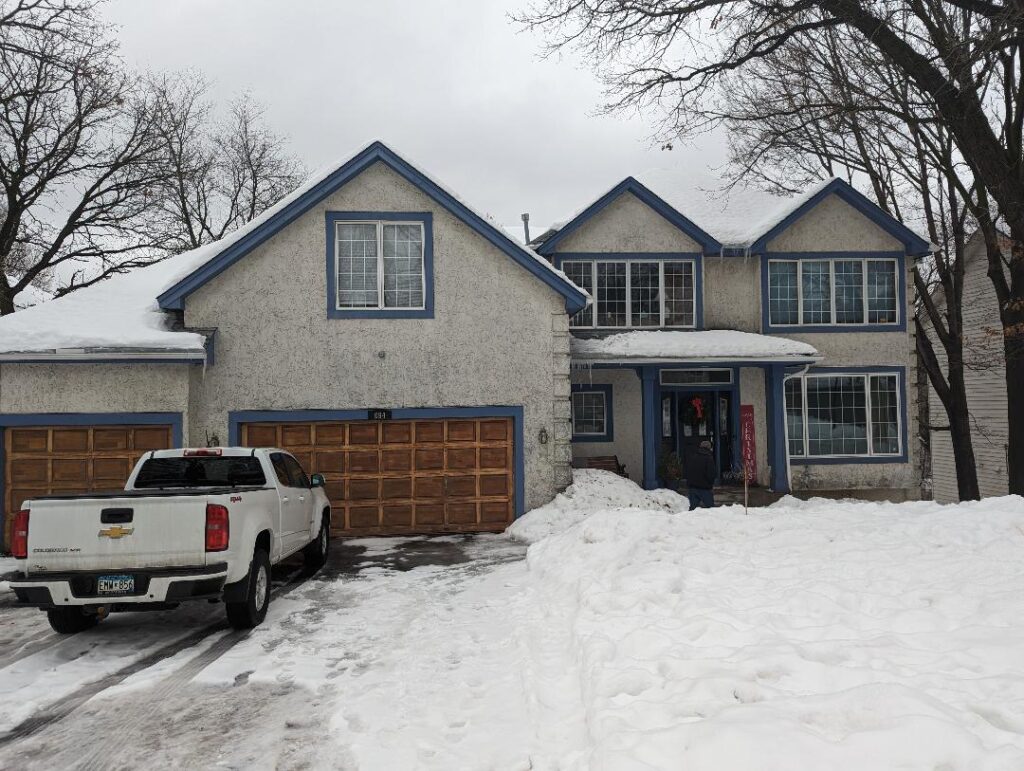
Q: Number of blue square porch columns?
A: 2